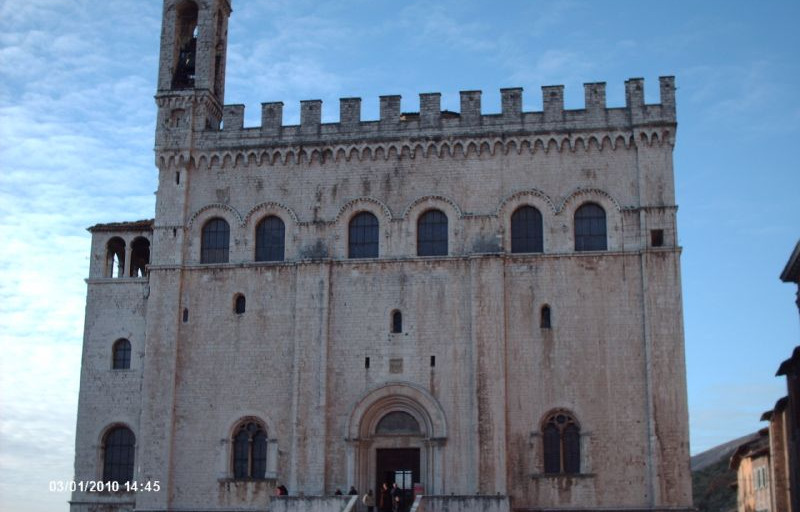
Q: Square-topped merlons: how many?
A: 12